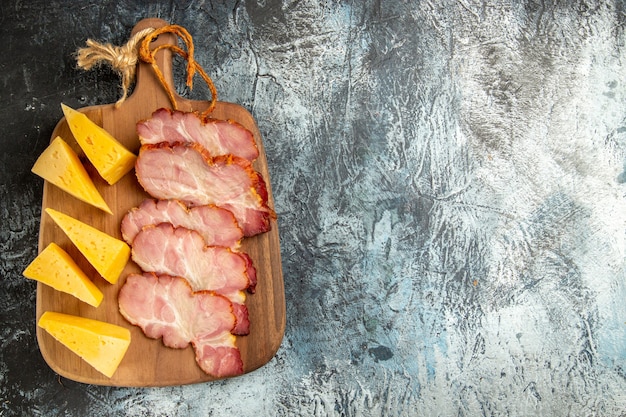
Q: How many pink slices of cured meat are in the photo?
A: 5